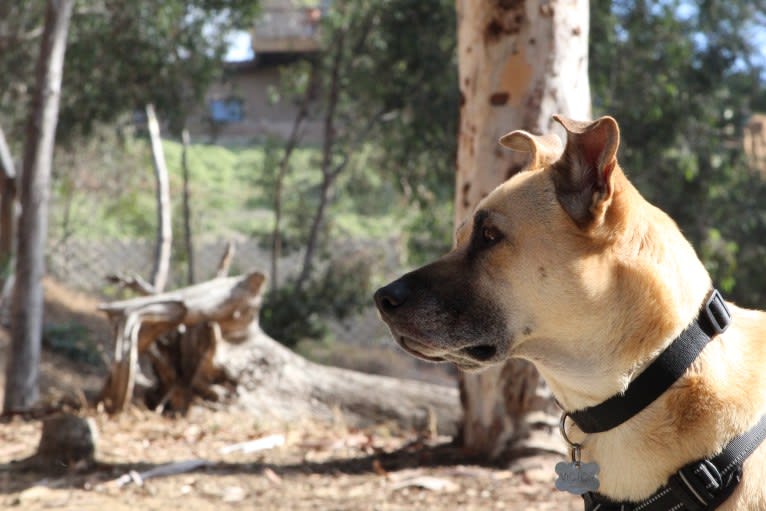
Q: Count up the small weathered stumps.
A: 1